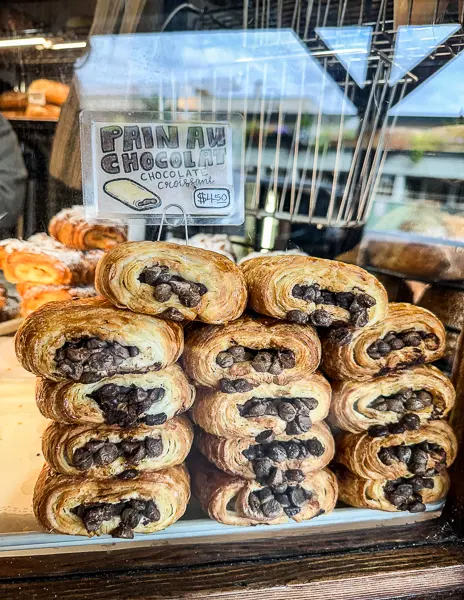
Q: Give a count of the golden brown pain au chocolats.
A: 14